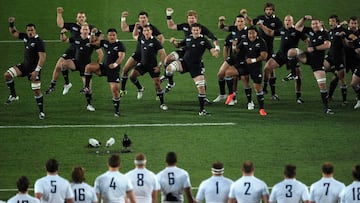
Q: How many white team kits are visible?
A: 11